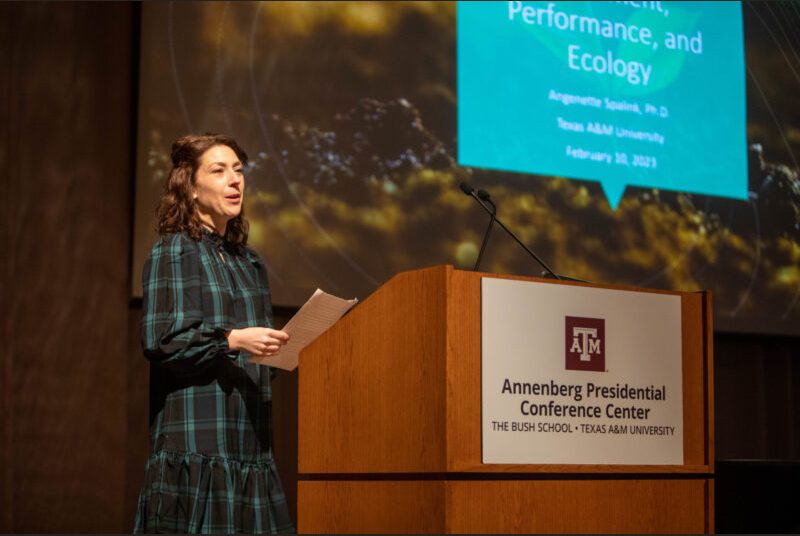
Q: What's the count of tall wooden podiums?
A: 1